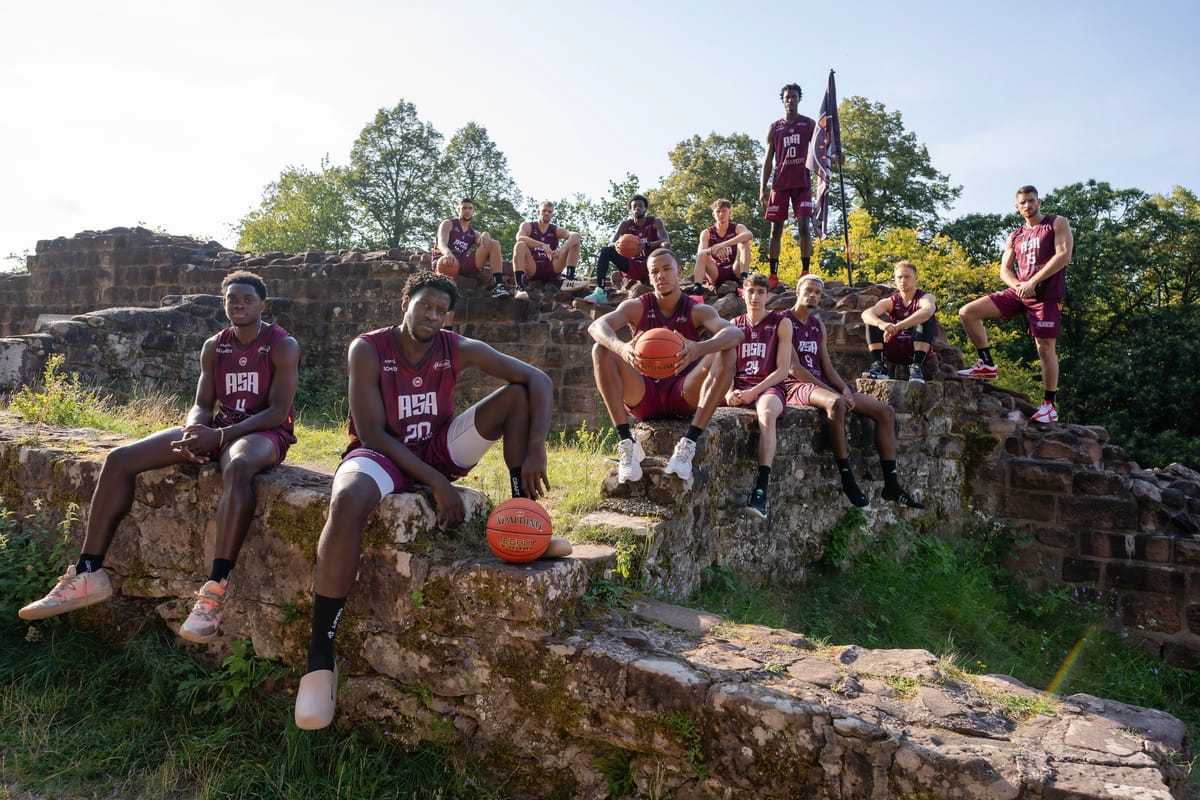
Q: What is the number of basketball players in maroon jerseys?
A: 12